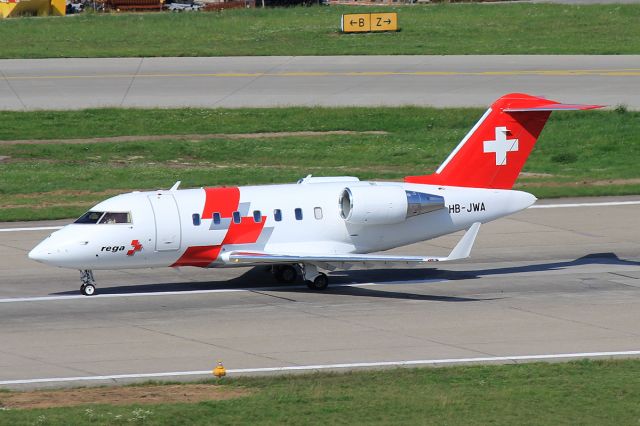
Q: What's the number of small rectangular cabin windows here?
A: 7